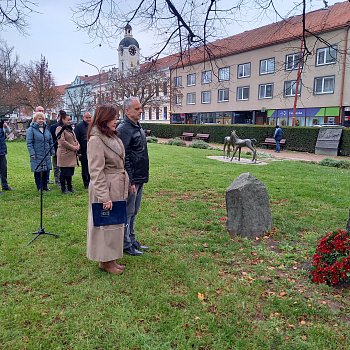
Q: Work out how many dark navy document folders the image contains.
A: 1